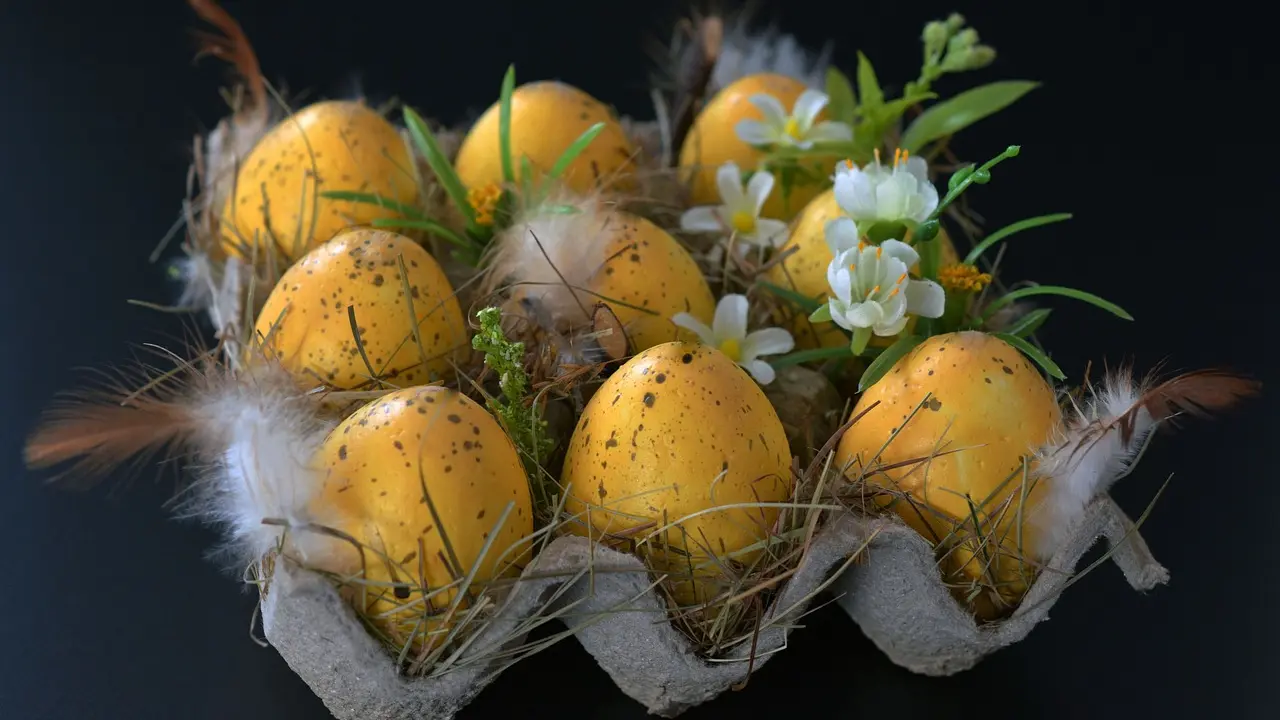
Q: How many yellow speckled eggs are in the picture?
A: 9